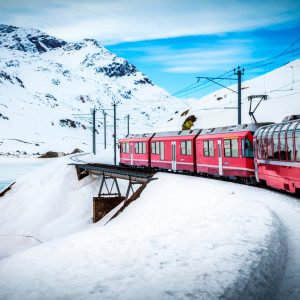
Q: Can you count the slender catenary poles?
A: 5